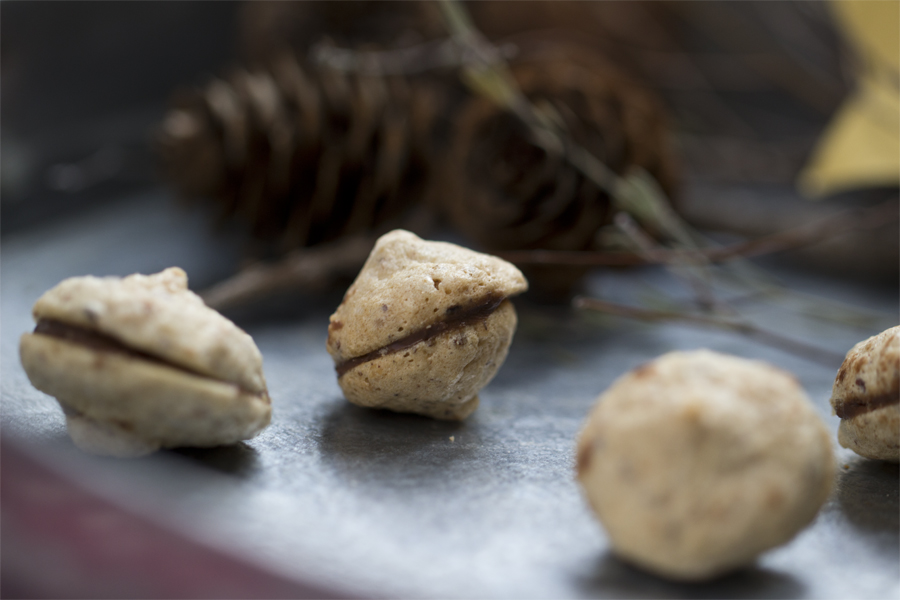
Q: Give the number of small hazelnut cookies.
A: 4